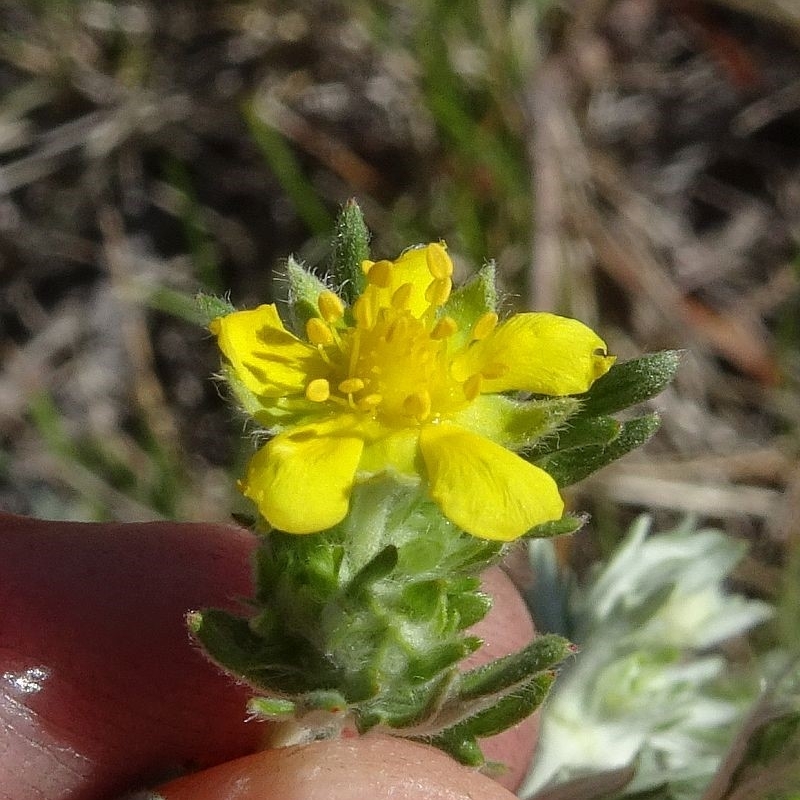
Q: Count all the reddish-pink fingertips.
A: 2